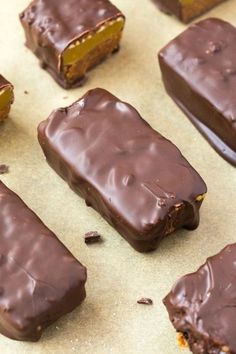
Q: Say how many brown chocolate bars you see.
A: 7